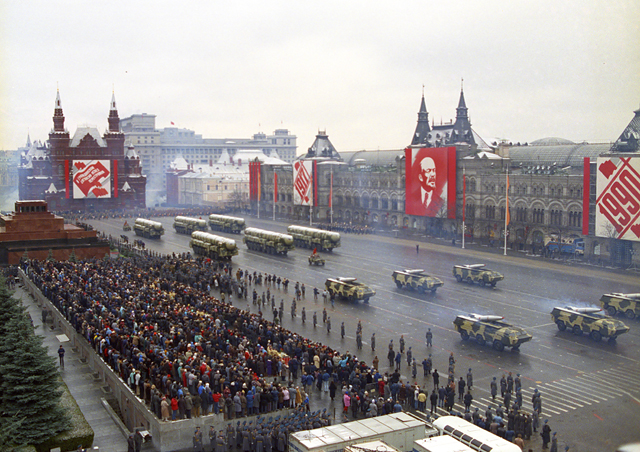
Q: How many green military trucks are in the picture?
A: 12